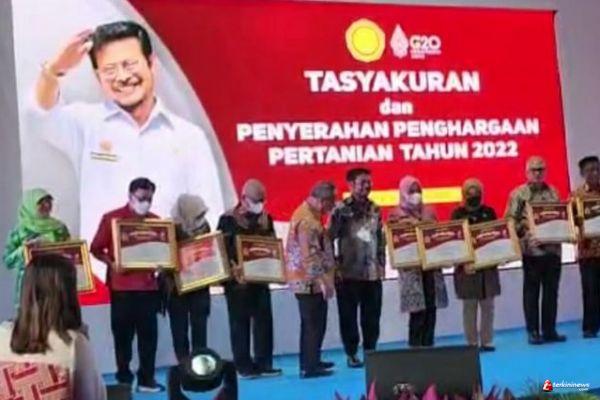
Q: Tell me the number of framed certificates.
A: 9